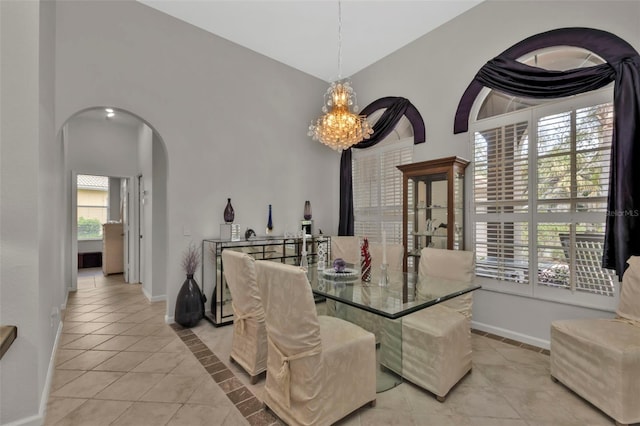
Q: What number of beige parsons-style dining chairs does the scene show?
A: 6